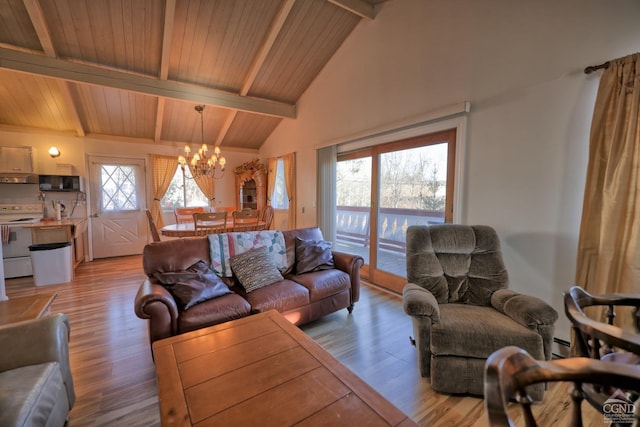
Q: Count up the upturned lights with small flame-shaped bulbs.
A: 10